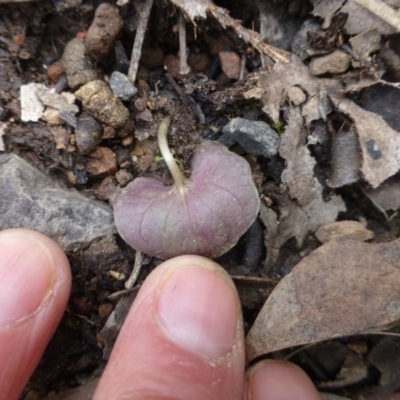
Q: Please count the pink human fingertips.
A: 3